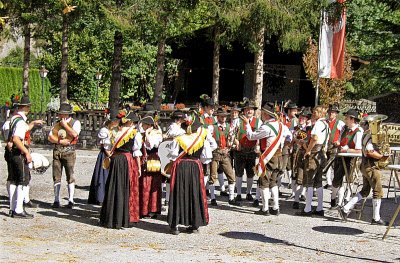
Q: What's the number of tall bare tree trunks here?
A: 6